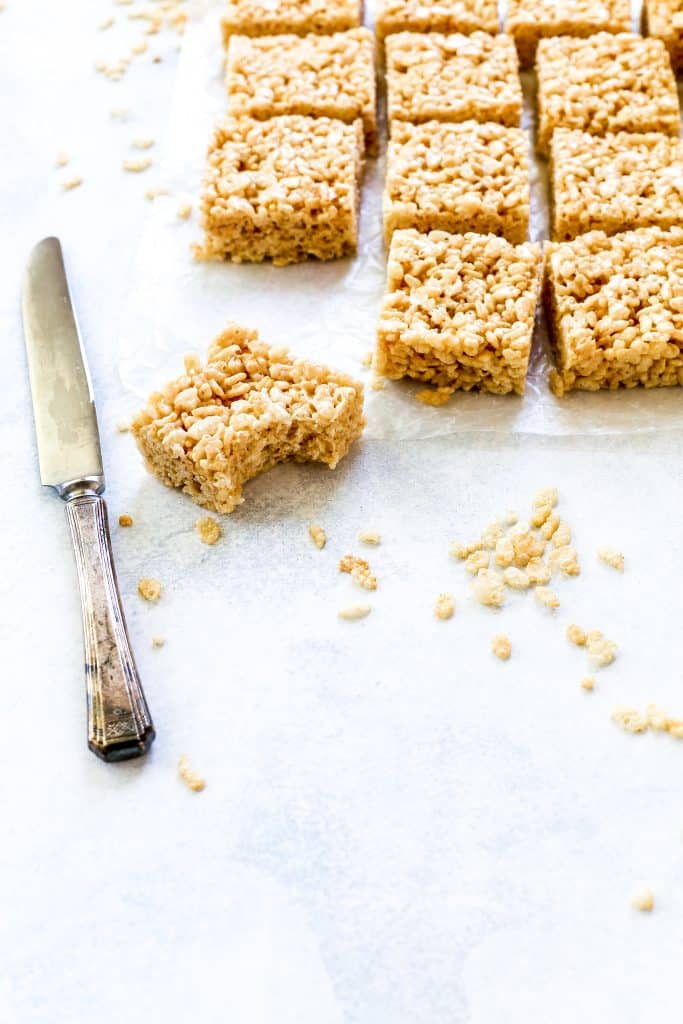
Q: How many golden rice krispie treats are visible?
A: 13